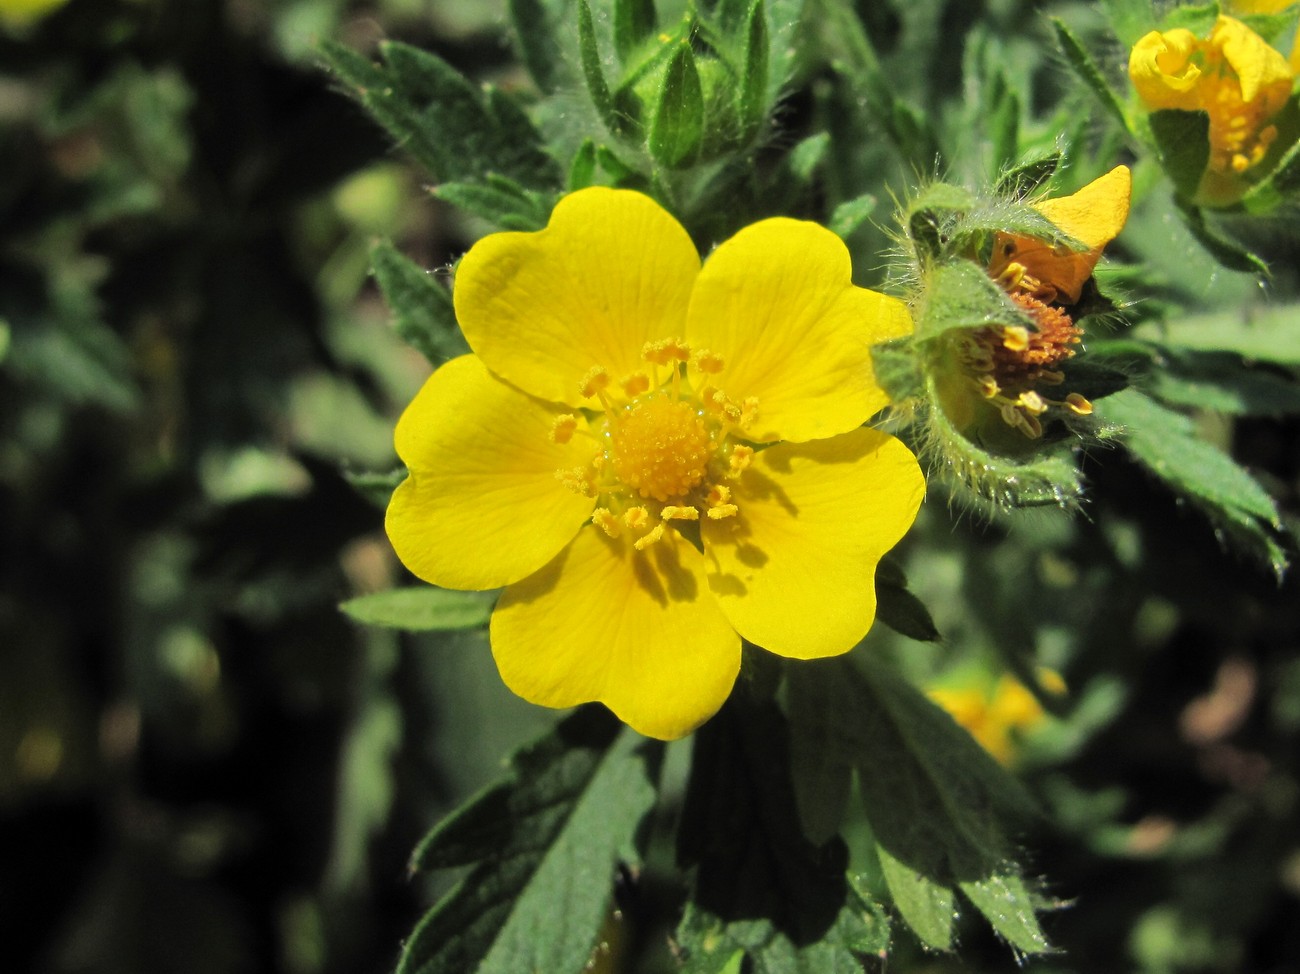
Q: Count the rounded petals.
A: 5